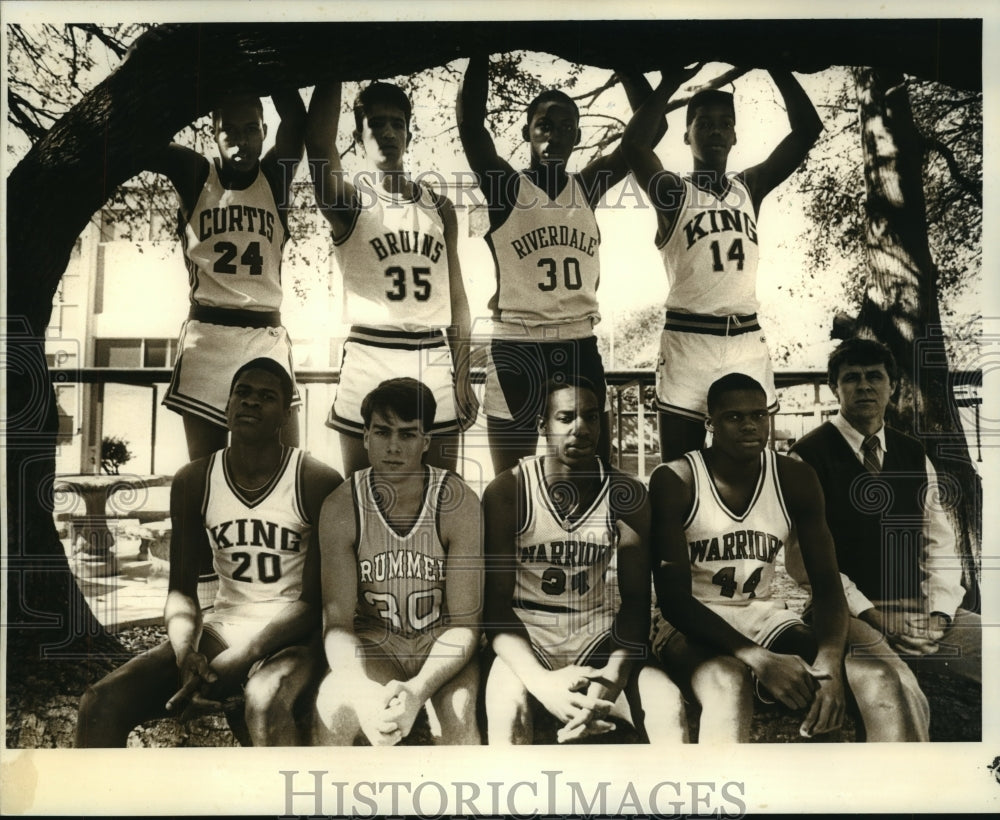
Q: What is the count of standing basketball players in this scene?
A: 4